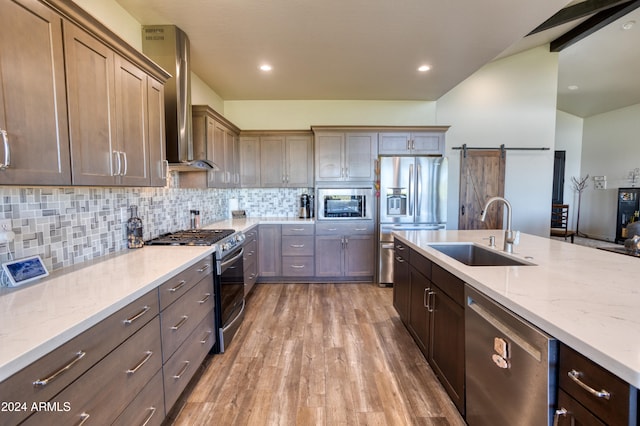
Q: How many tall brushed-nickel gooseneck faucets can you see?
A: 1